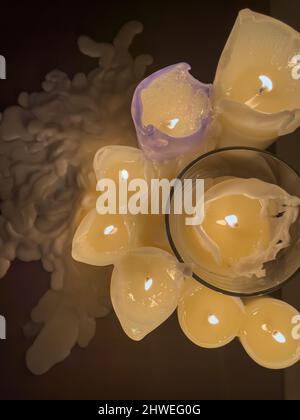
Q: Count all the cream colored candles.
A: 7